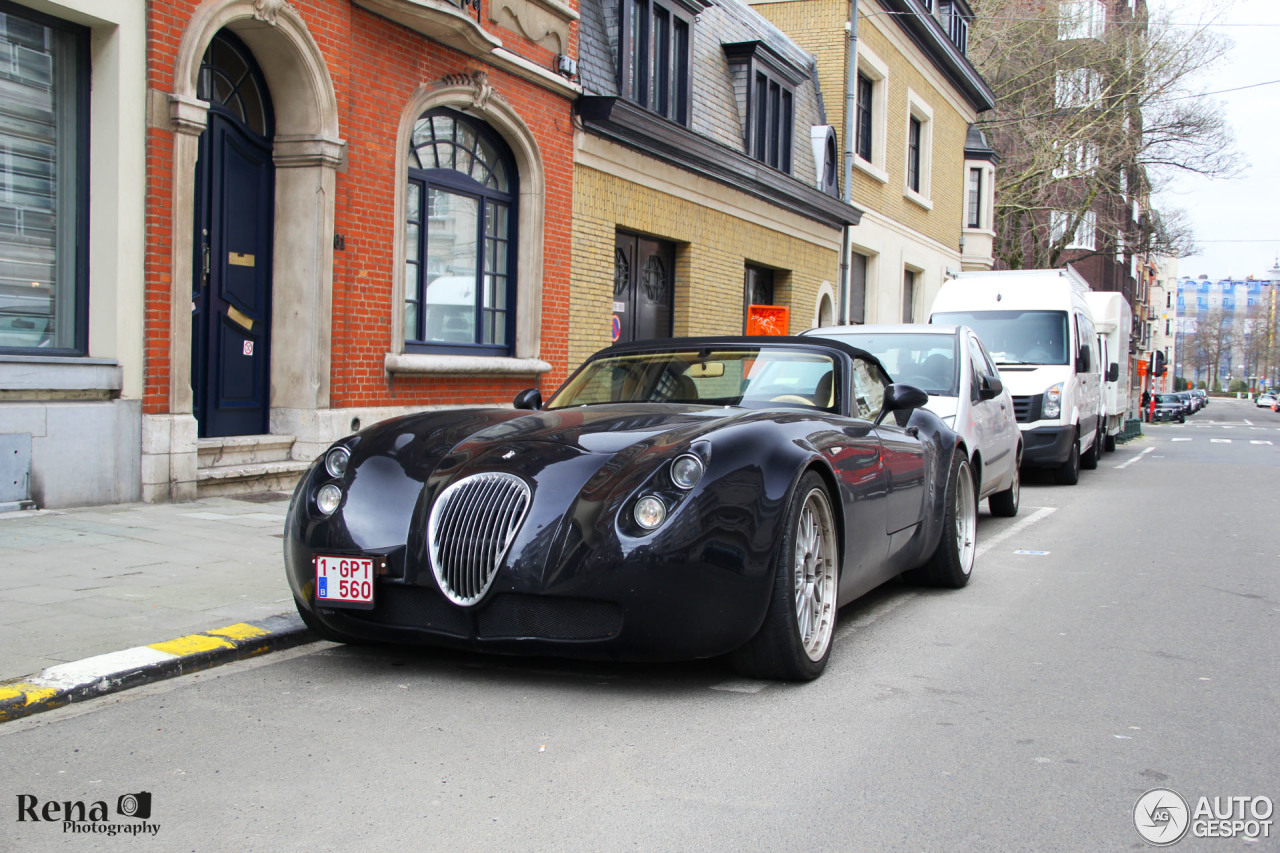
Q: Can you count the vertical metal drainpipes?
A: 1